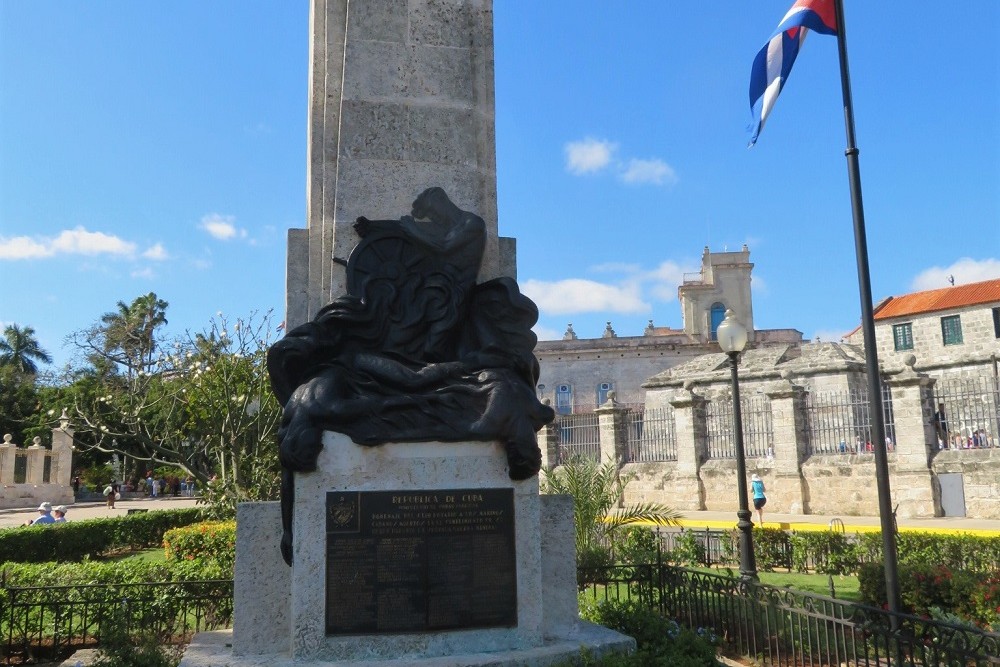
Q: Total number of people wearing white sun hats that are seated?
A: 2